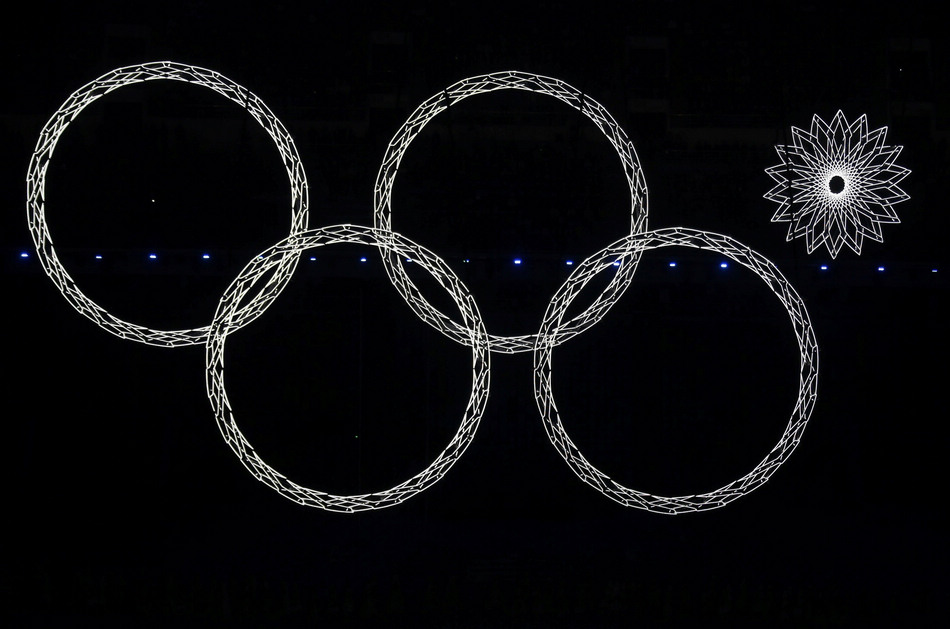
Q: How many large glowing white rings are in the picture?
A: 4